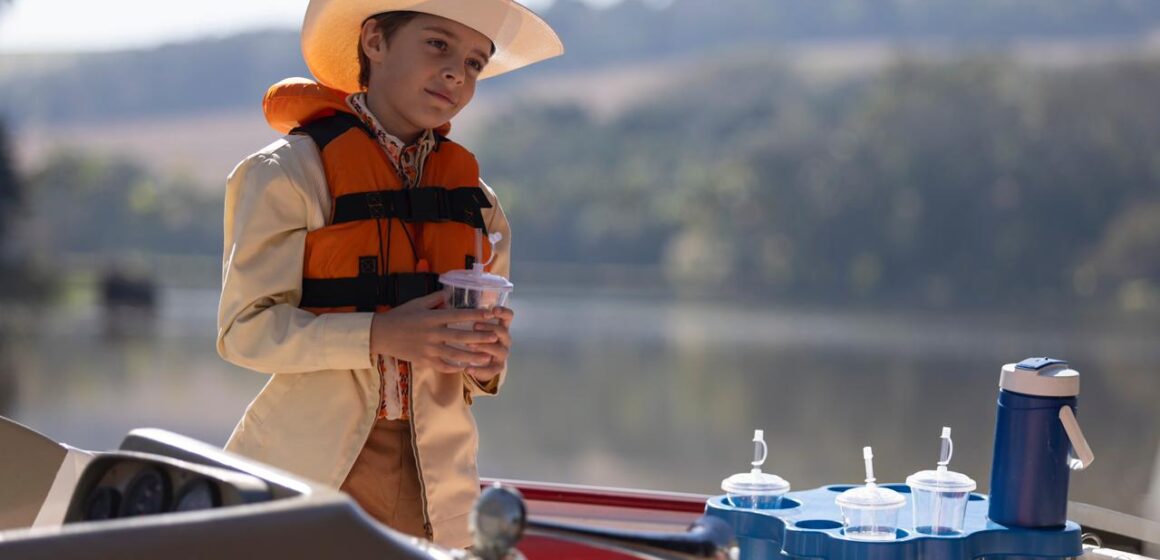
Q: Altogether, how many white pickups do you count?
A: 0